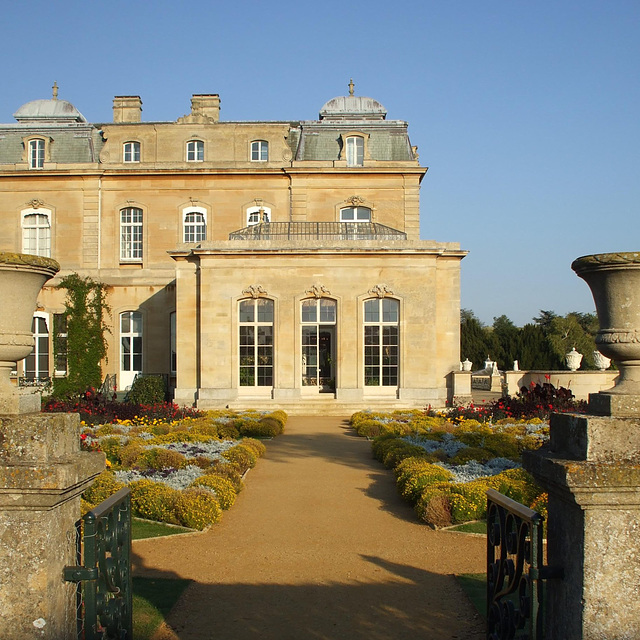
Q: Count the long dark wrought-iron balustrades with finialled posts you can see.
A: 1